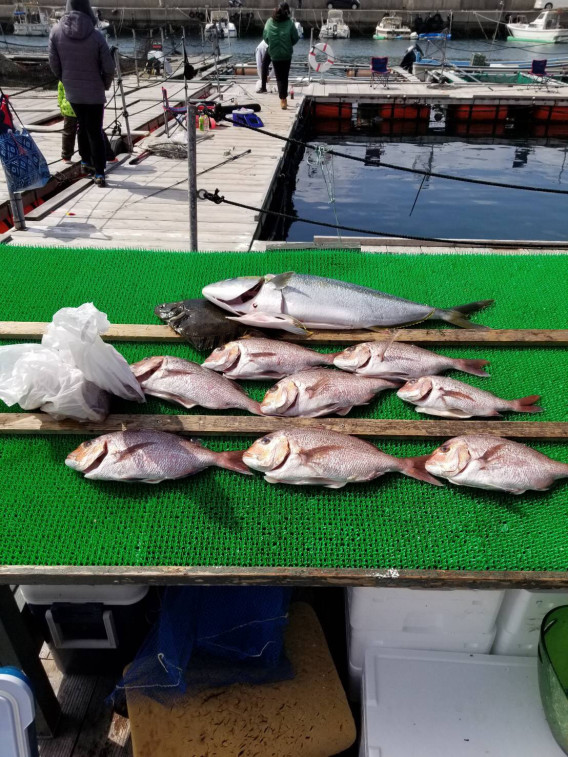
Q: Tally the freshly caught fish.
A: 10